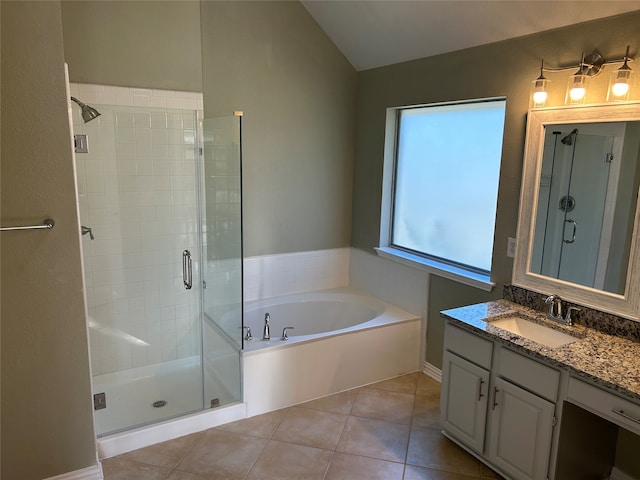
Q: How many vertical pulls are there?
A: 3